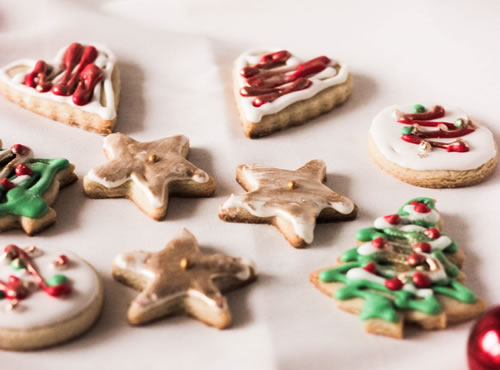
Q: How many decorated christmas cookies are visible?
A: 9